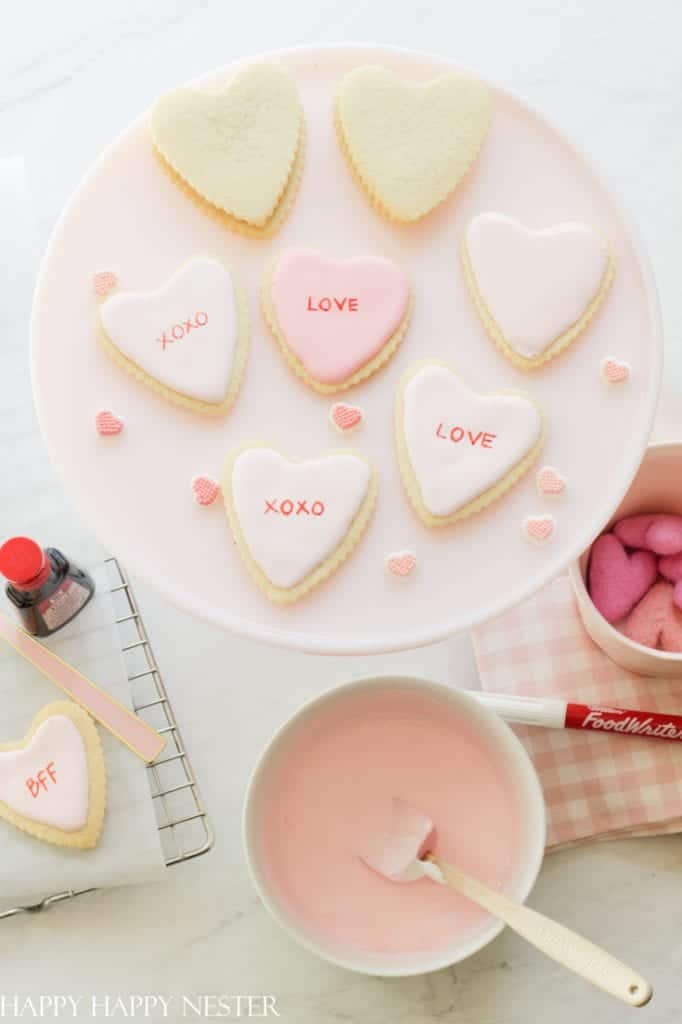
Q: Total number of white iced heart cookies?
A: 5